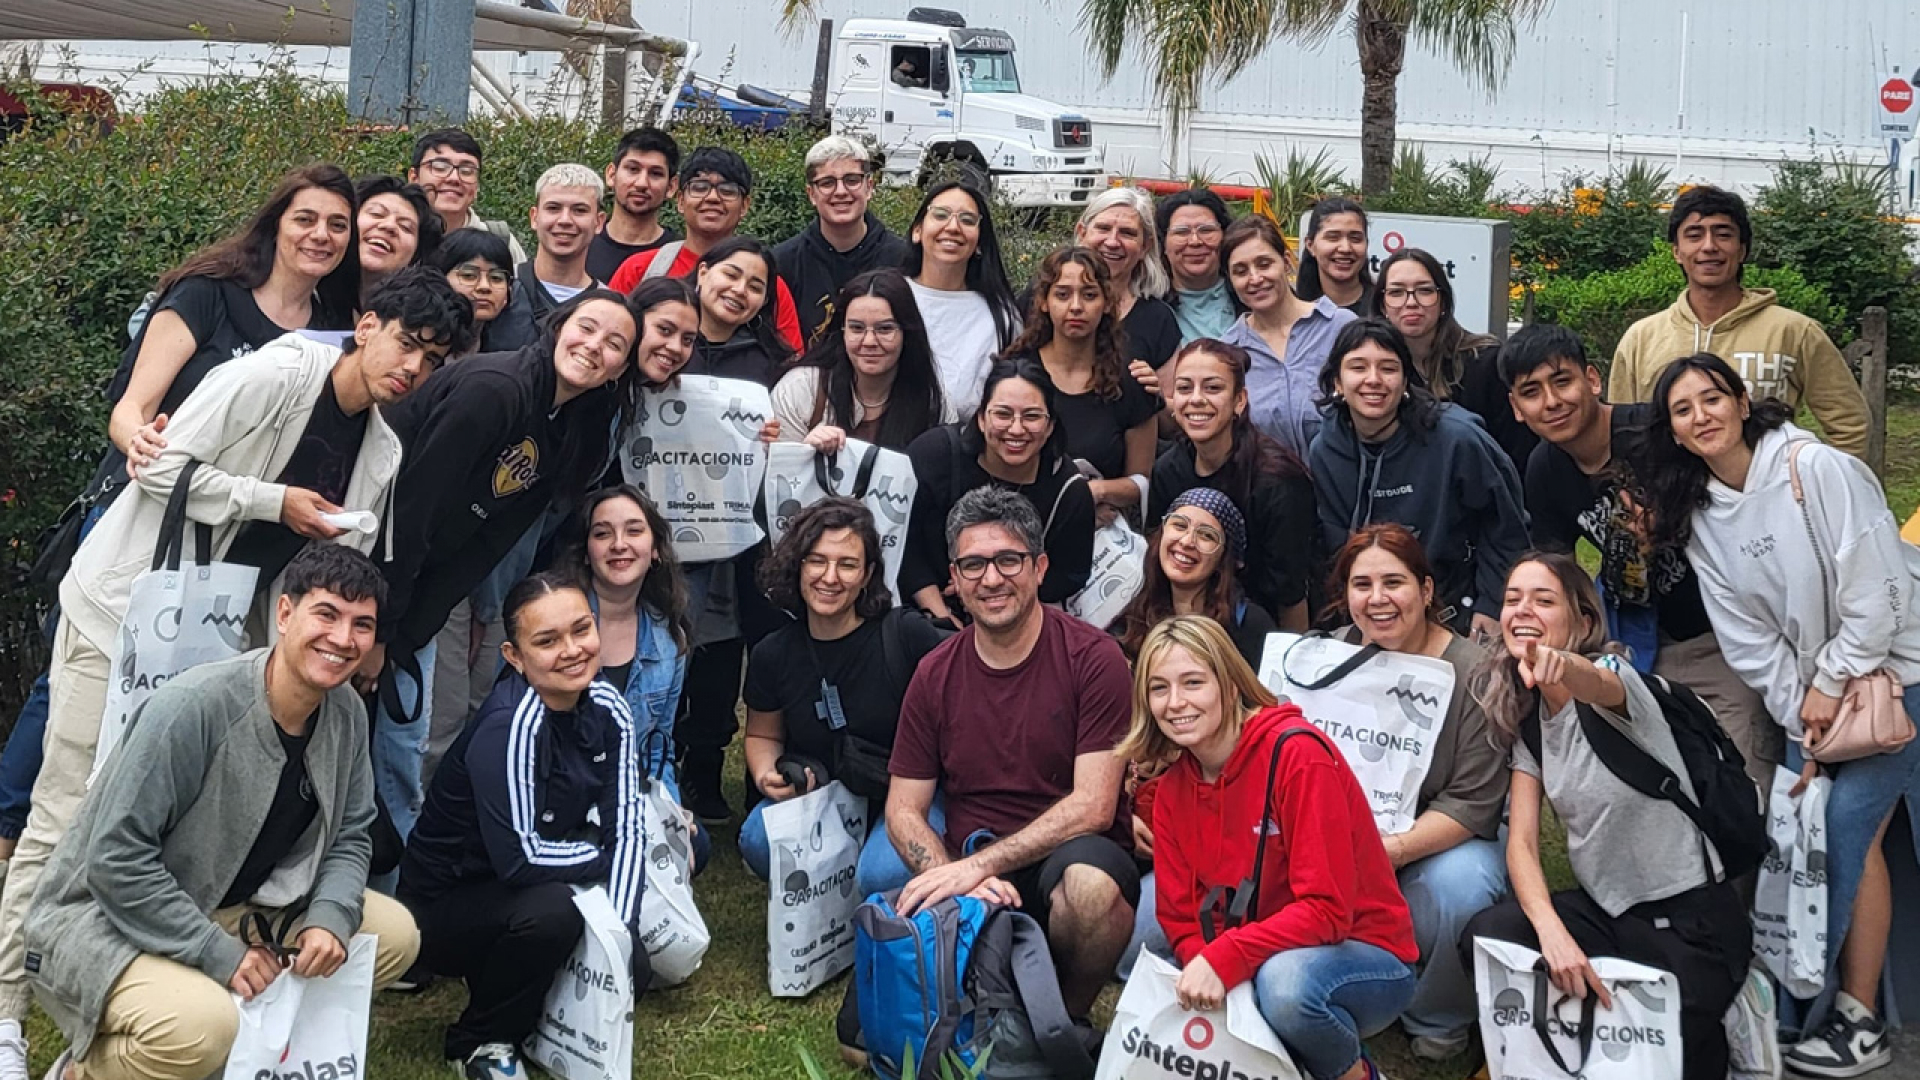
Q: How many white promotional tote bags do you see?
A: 12